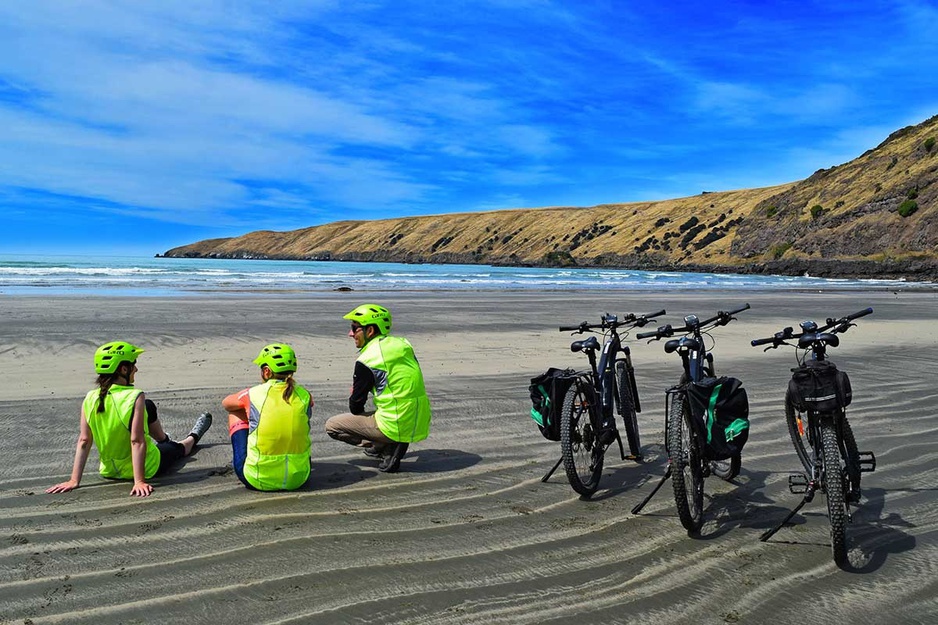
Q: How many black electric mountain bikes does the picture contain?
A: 3